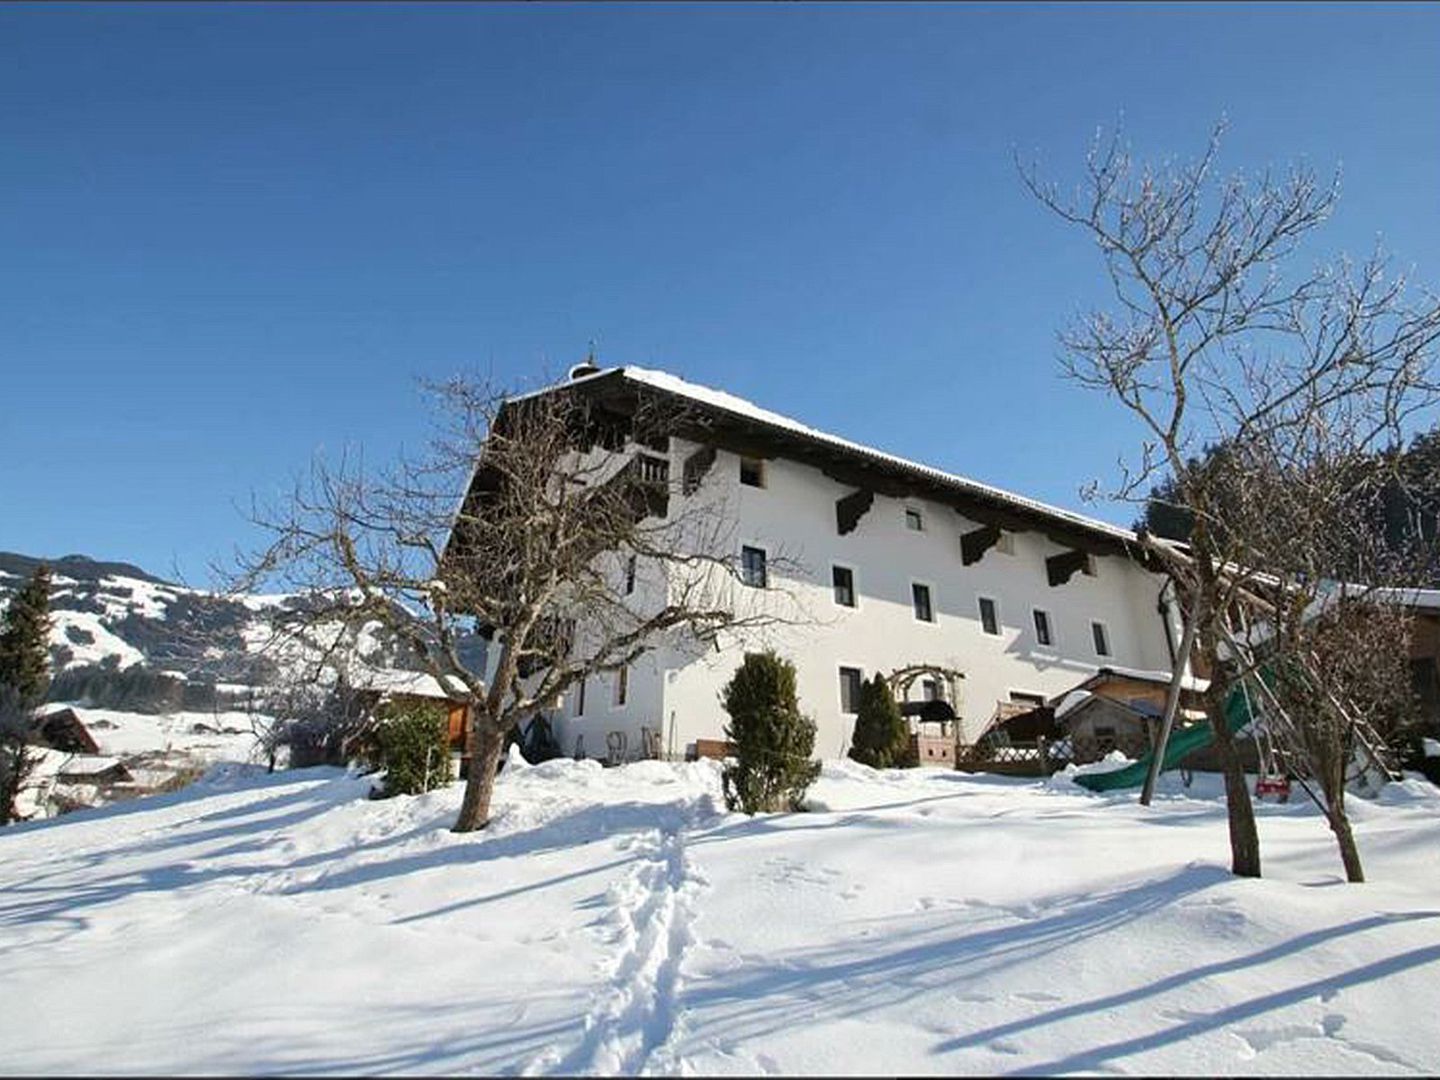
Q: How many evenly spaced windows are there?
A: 6